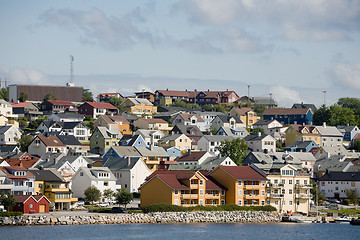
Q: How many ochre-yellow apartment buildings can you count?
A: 2